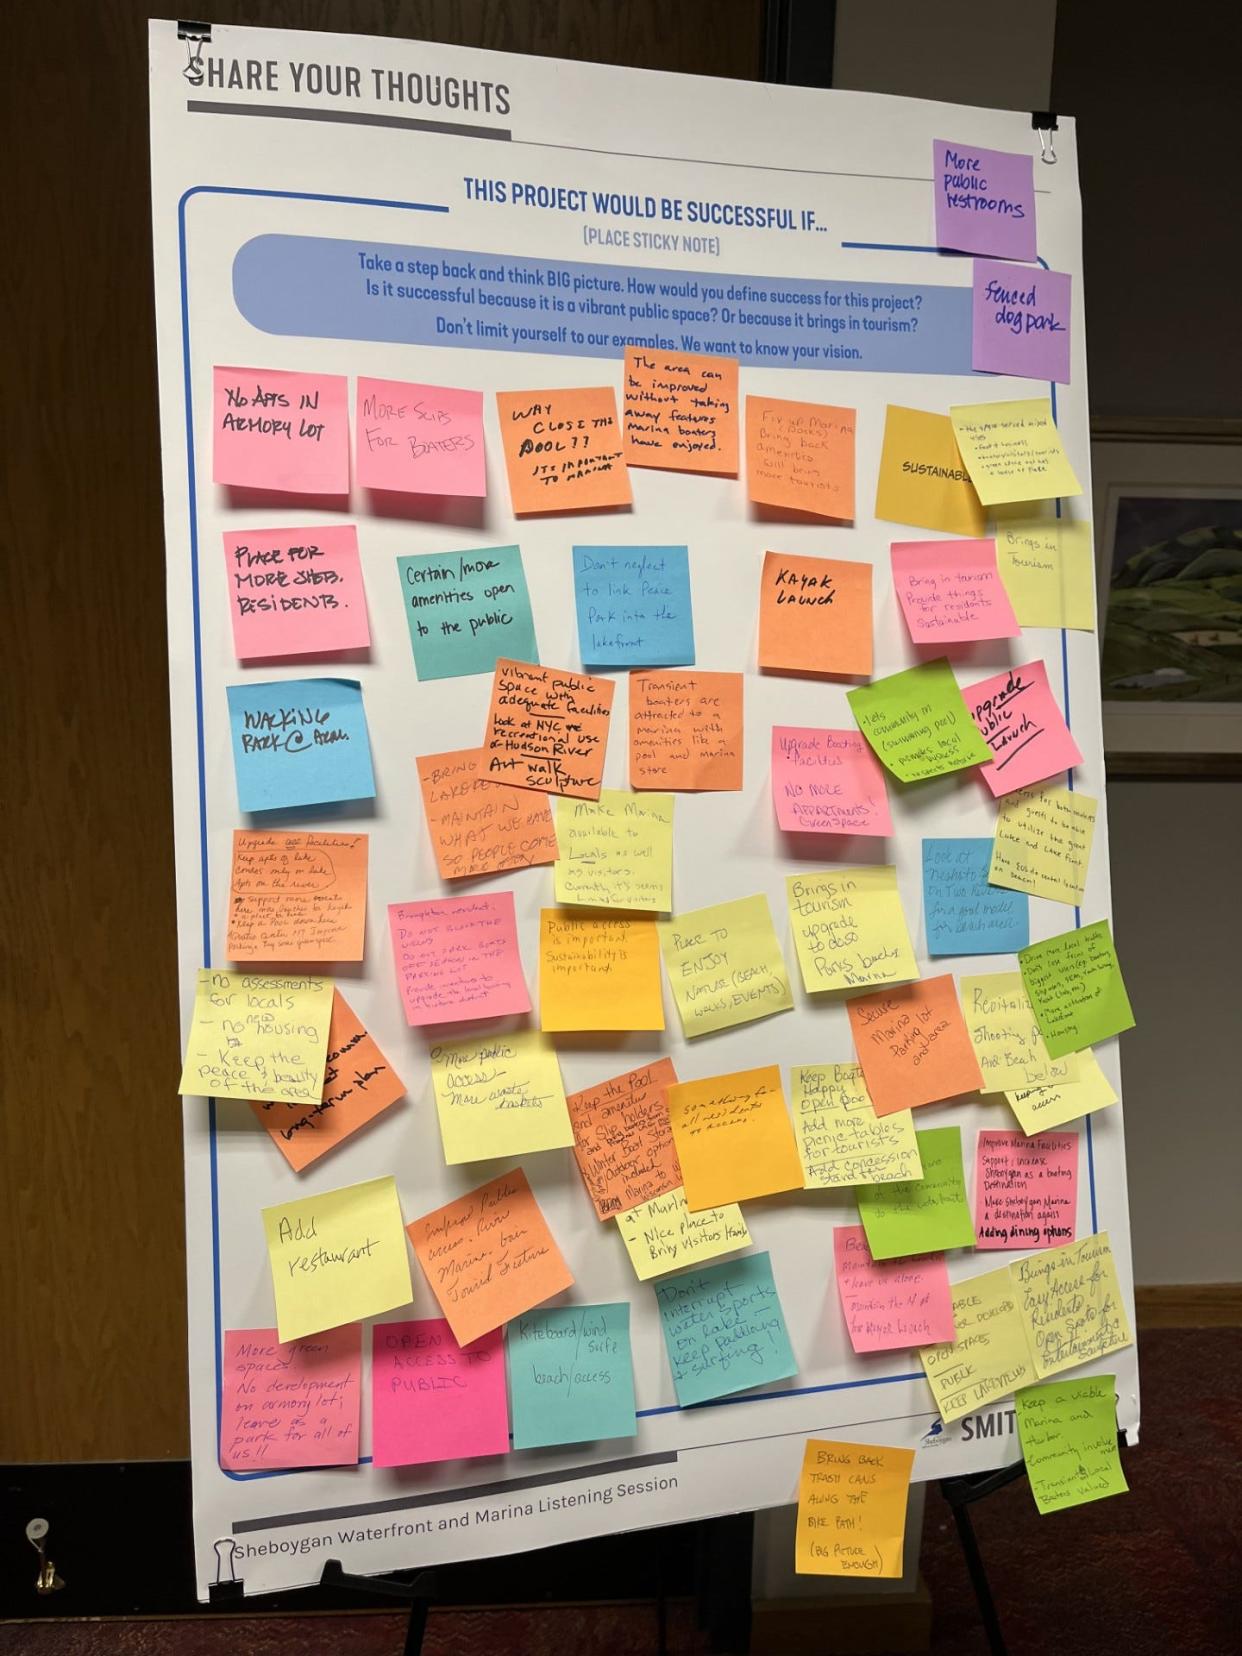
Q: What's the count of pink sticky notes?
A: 11